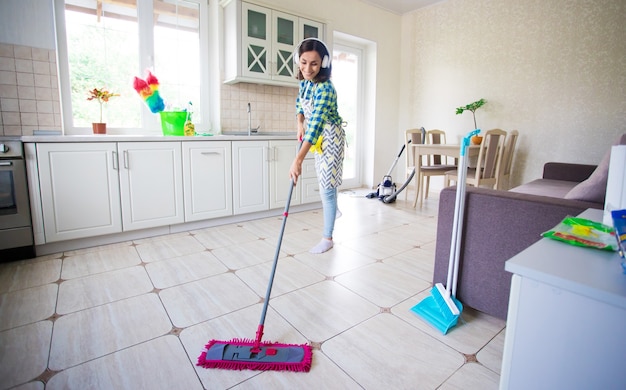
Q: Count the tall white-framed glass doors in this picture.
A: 1